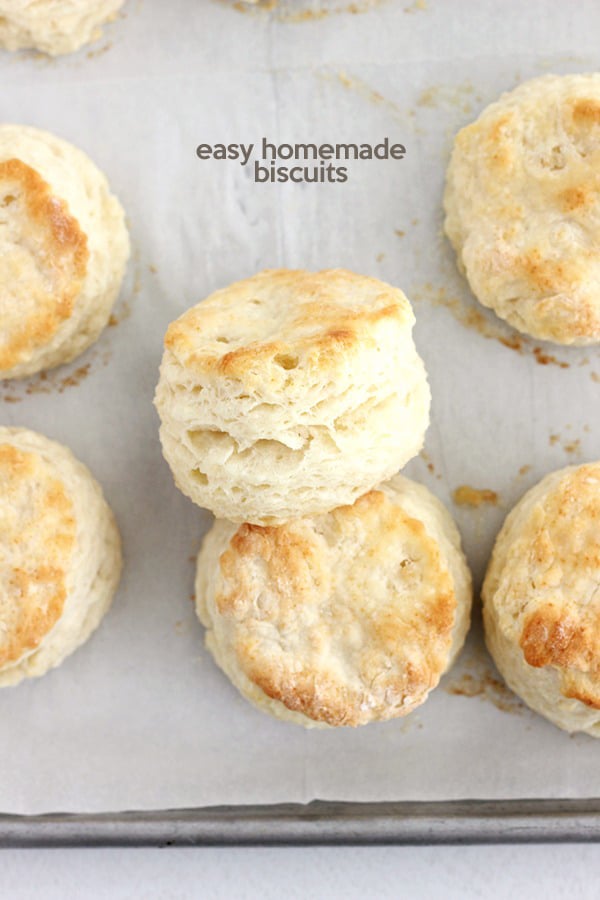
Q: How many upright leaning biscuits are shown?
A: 1